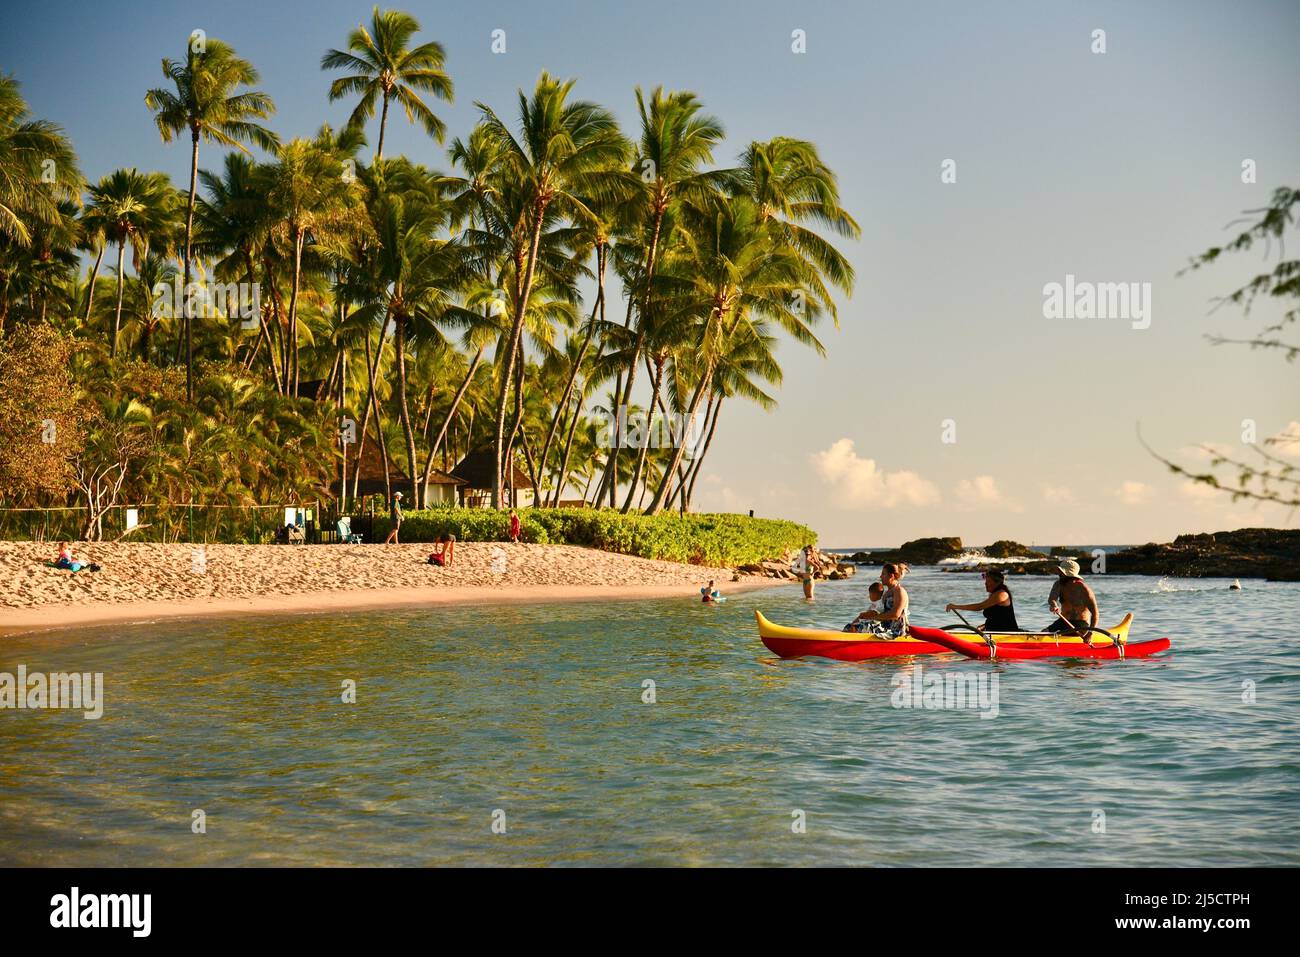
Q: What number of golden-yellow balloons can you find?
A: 0